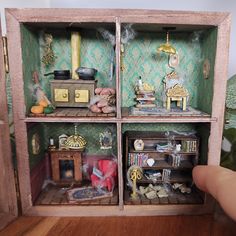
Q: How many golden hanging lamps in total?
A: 2